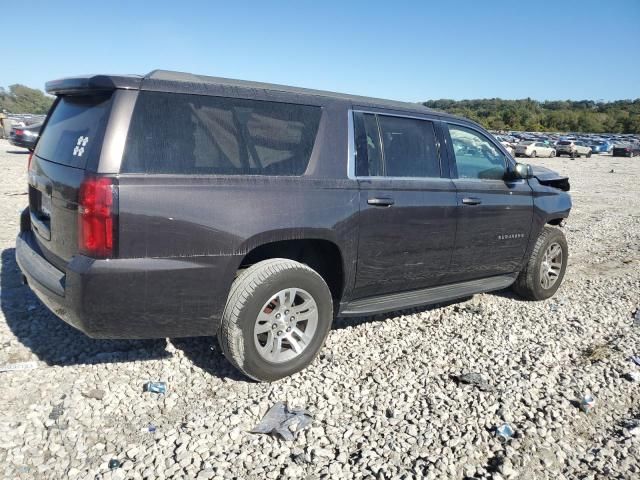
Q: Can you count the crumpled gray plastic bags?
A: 1